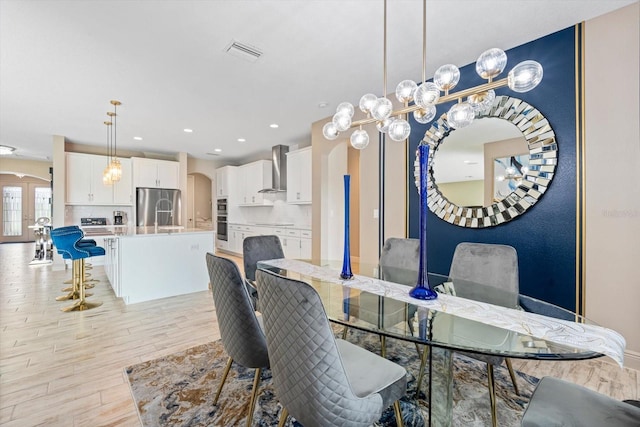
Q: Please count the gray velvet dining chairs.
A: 6